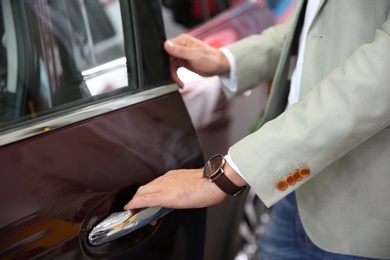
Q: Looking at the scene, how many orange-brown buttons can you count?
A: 4